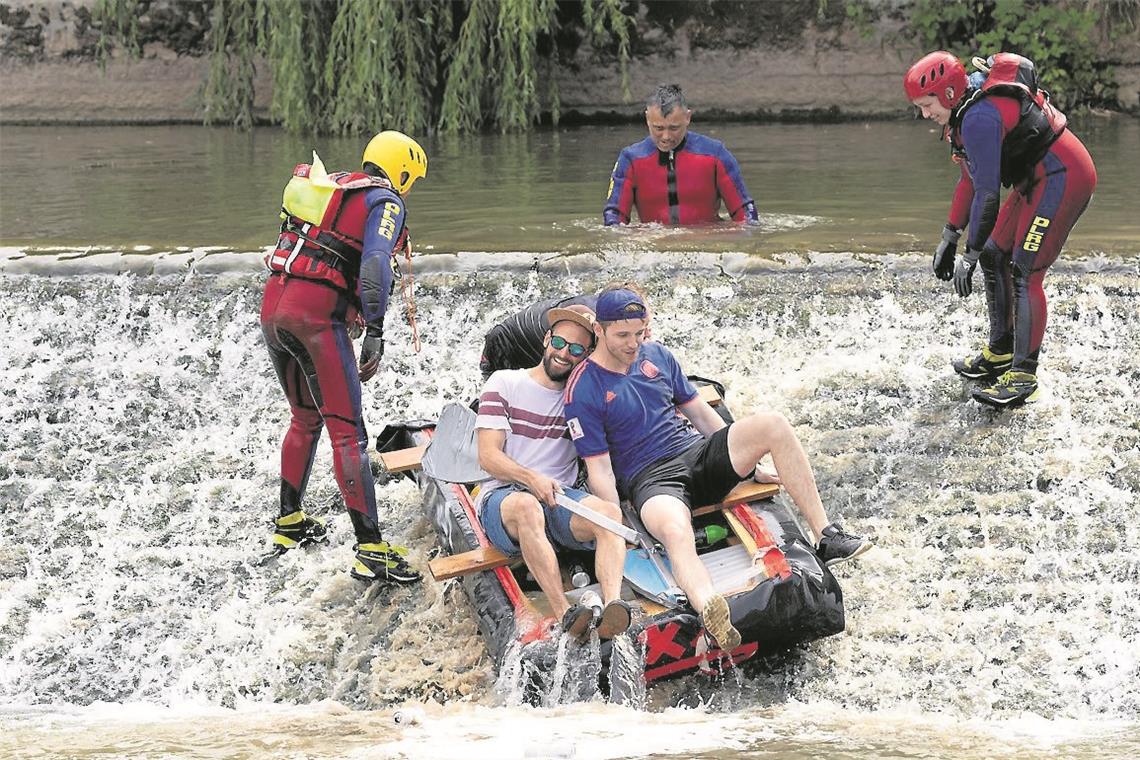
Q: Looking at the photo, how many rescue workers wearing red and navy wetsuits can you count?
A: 3